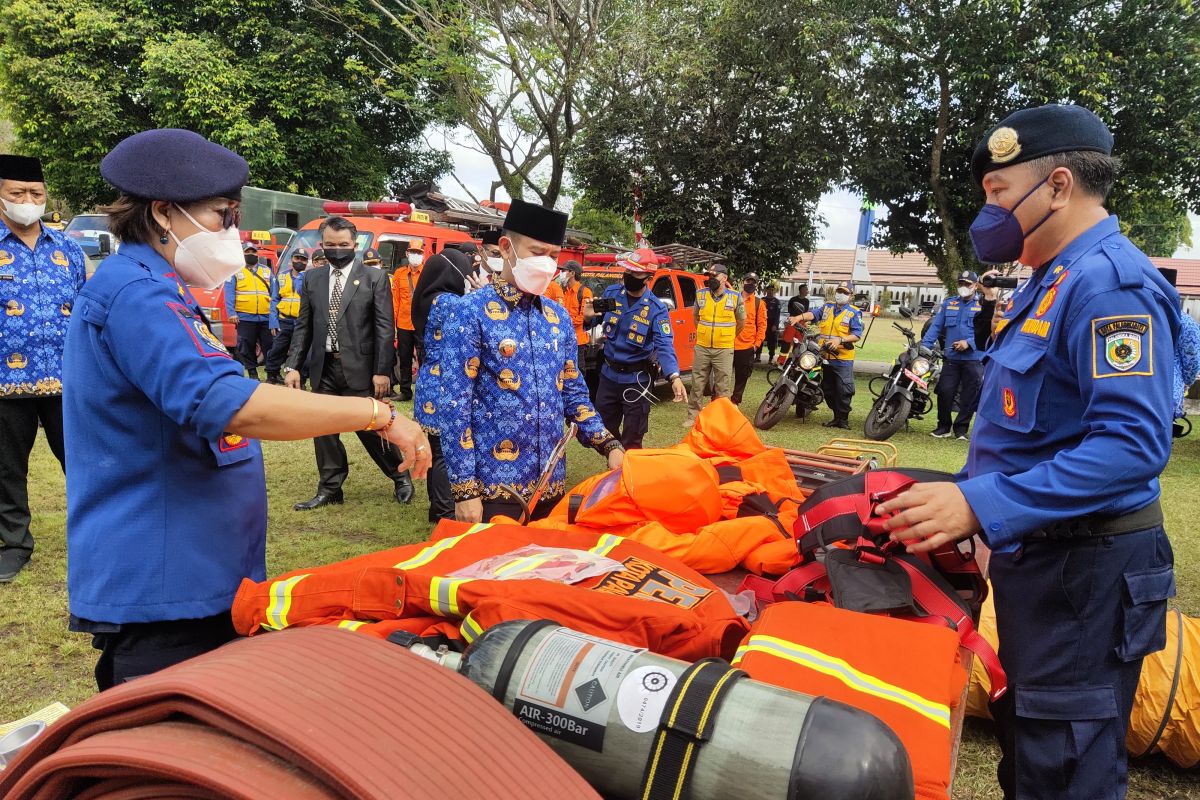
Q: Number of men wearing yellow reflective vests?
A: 4